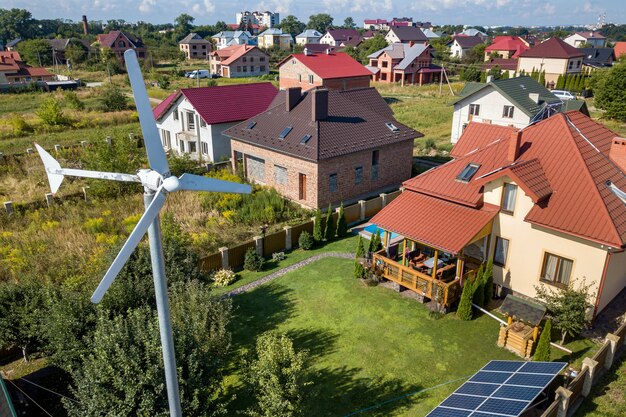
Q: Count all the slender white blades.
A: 3